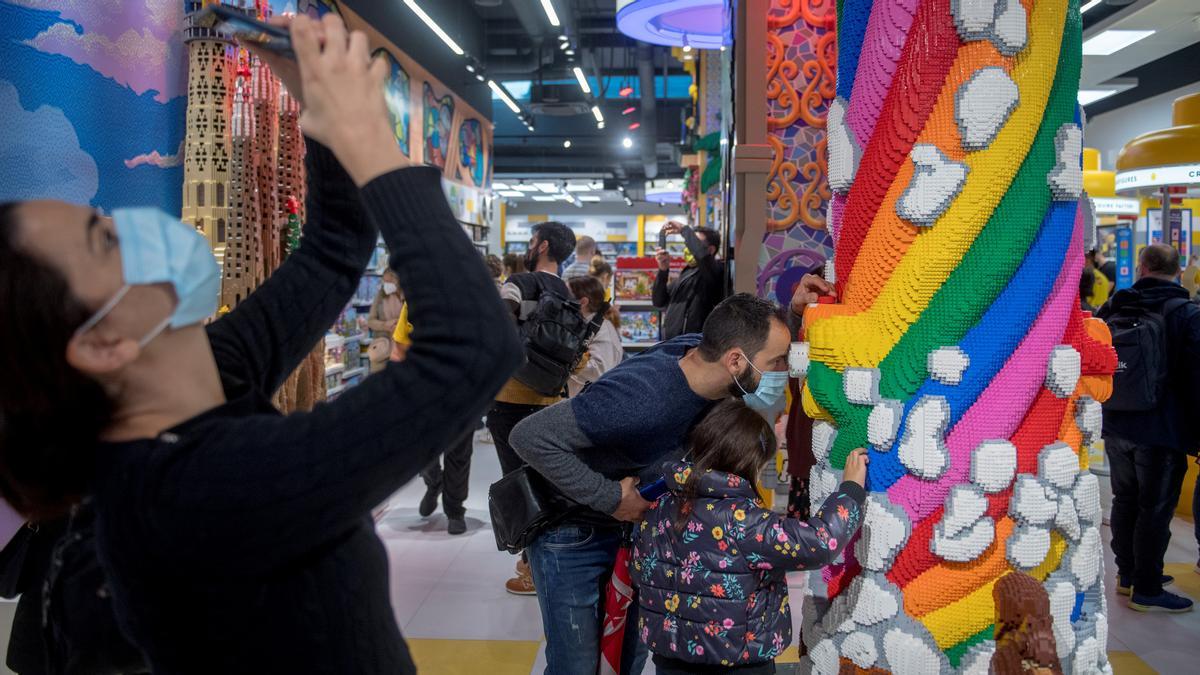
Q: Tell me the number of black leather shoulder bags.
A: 1